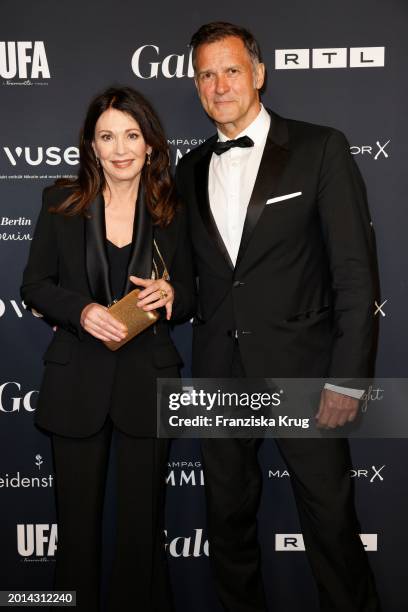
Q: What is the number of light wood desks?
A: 0